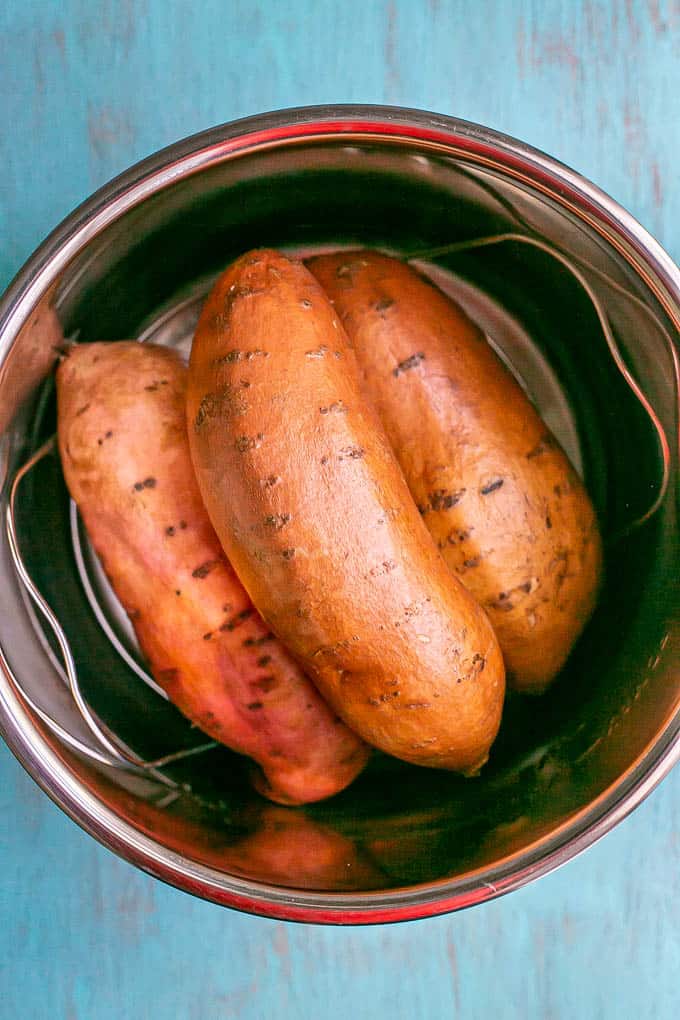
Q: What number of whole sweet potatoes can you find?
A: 3